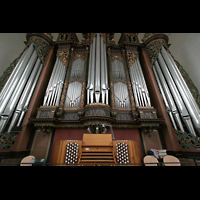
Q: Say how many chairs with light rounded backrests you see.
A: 3